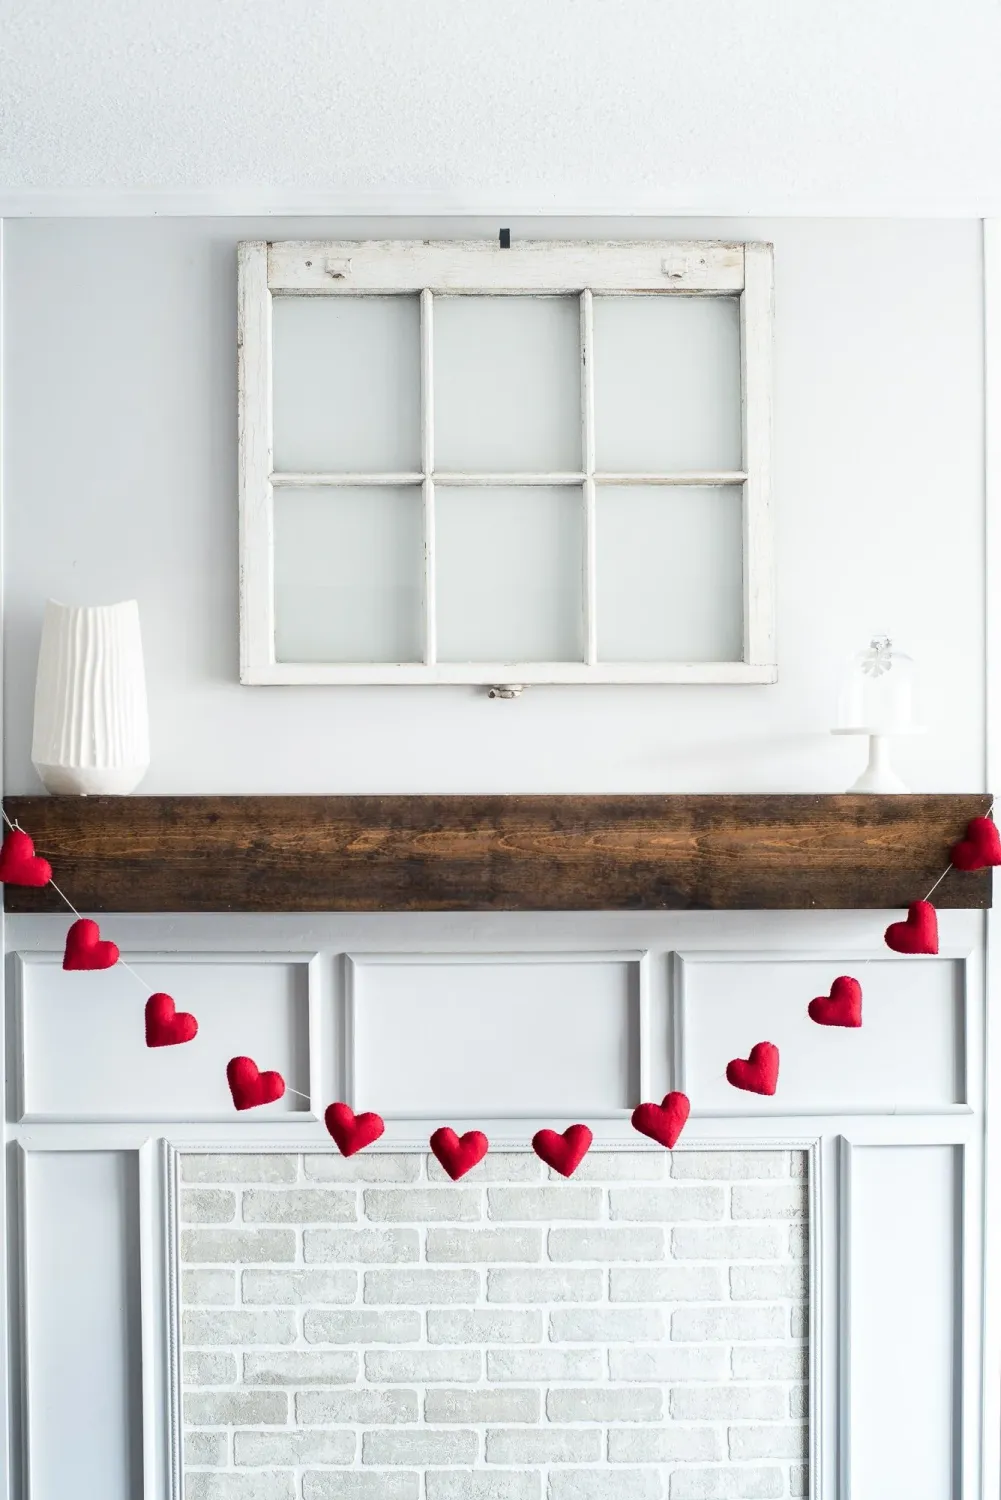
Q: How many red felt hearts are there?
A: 12